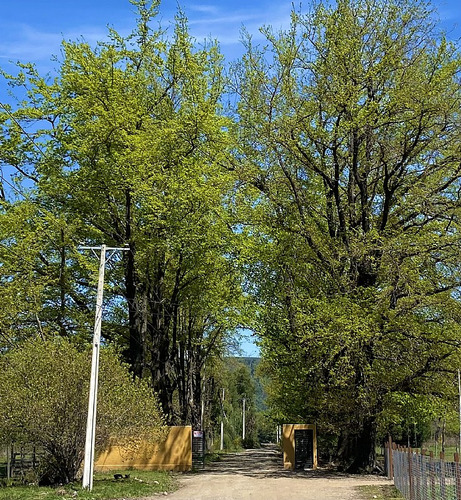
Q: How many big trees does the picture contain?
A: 2